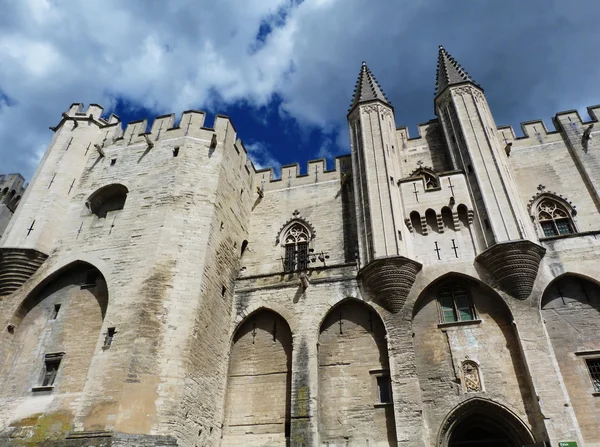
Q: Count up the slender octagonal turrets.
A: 2